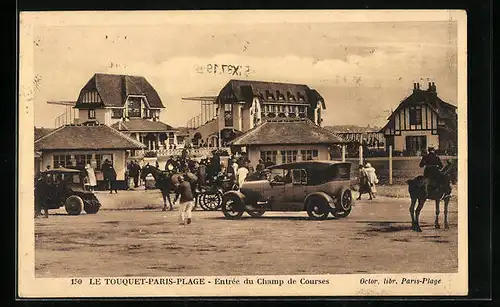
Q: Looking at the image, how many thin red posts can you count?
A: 0